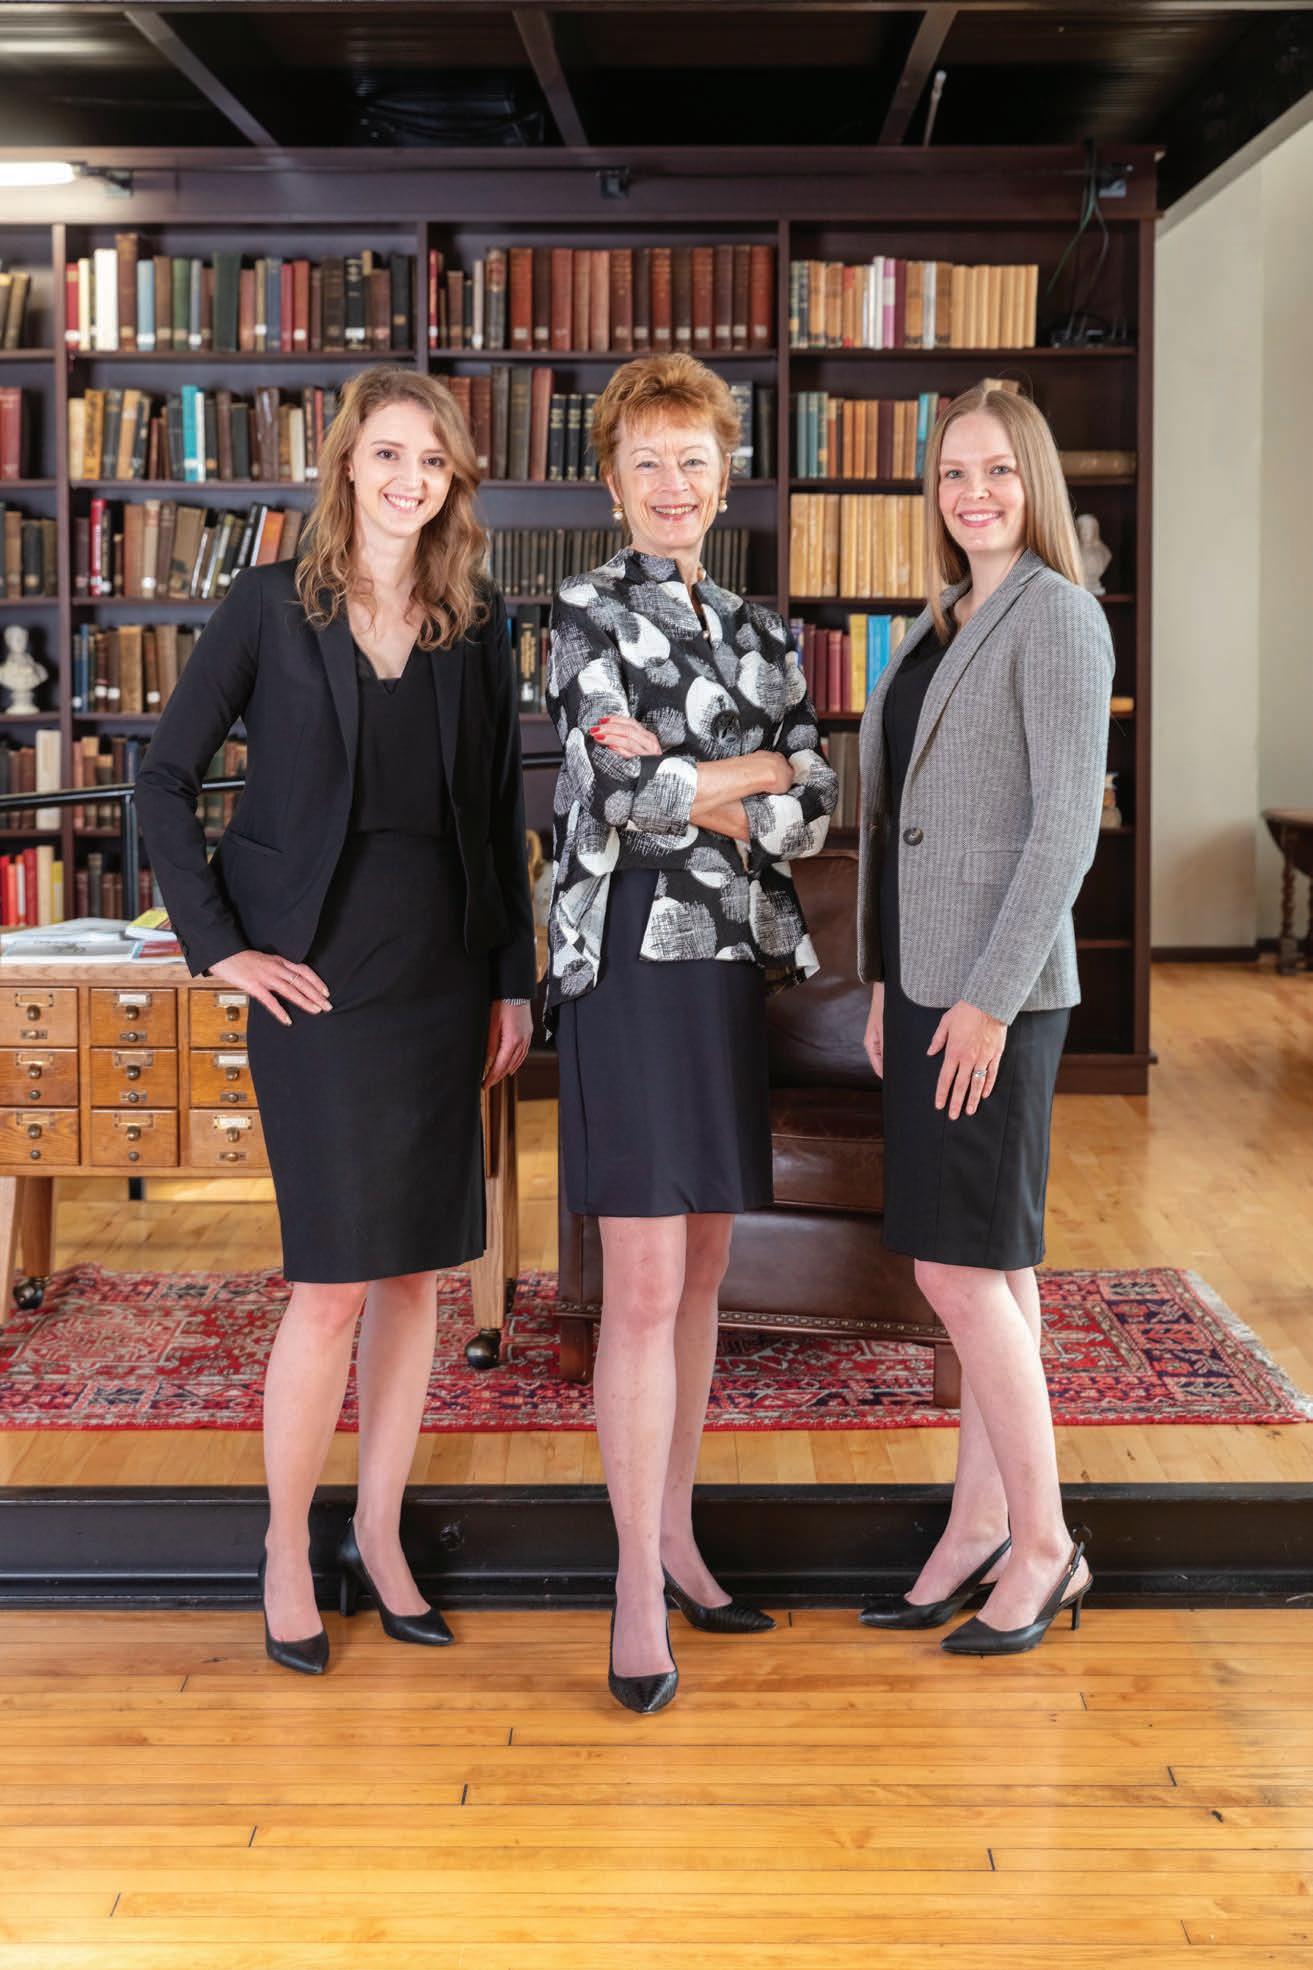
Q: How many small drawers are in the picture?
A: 9